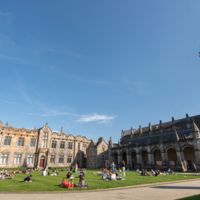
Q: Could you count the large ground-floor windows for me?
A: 6